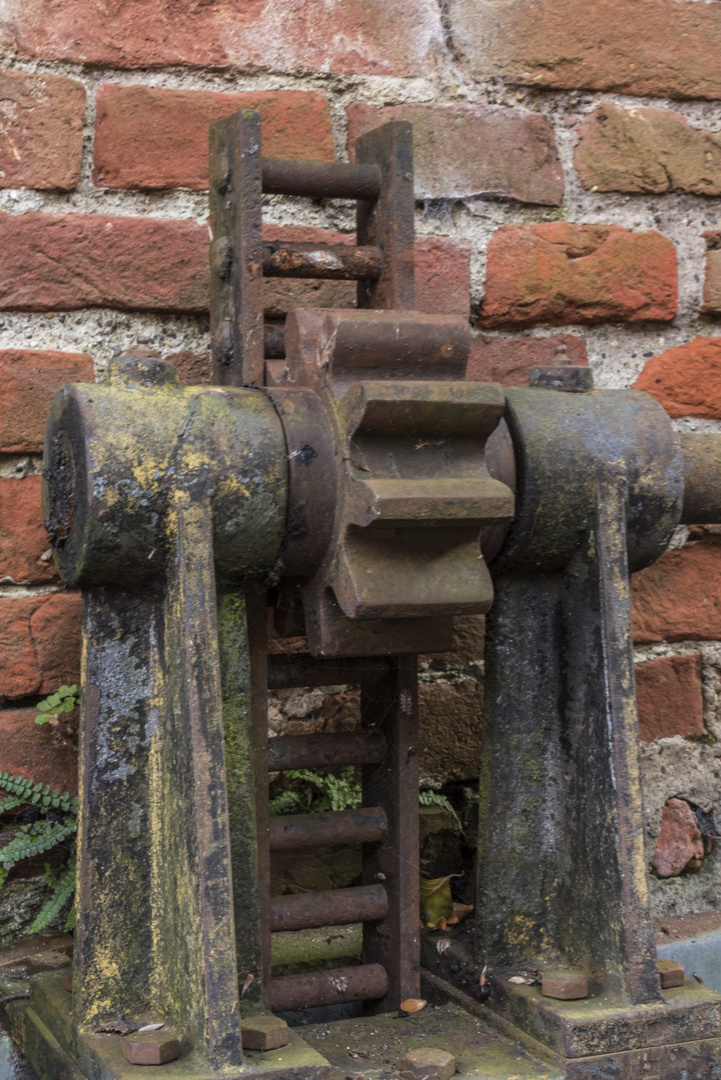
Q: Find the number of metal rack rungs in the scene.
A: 8